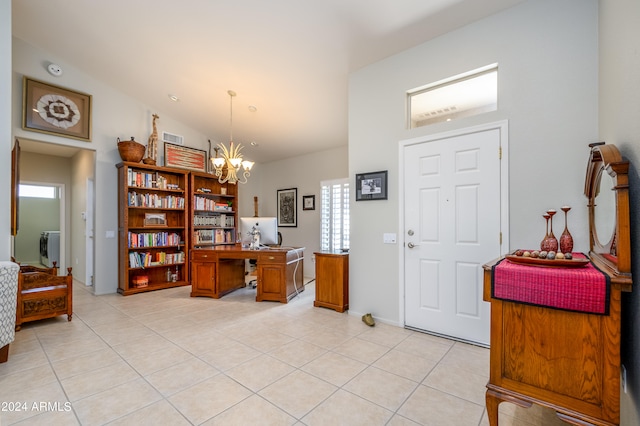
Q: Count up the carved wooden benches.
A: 1